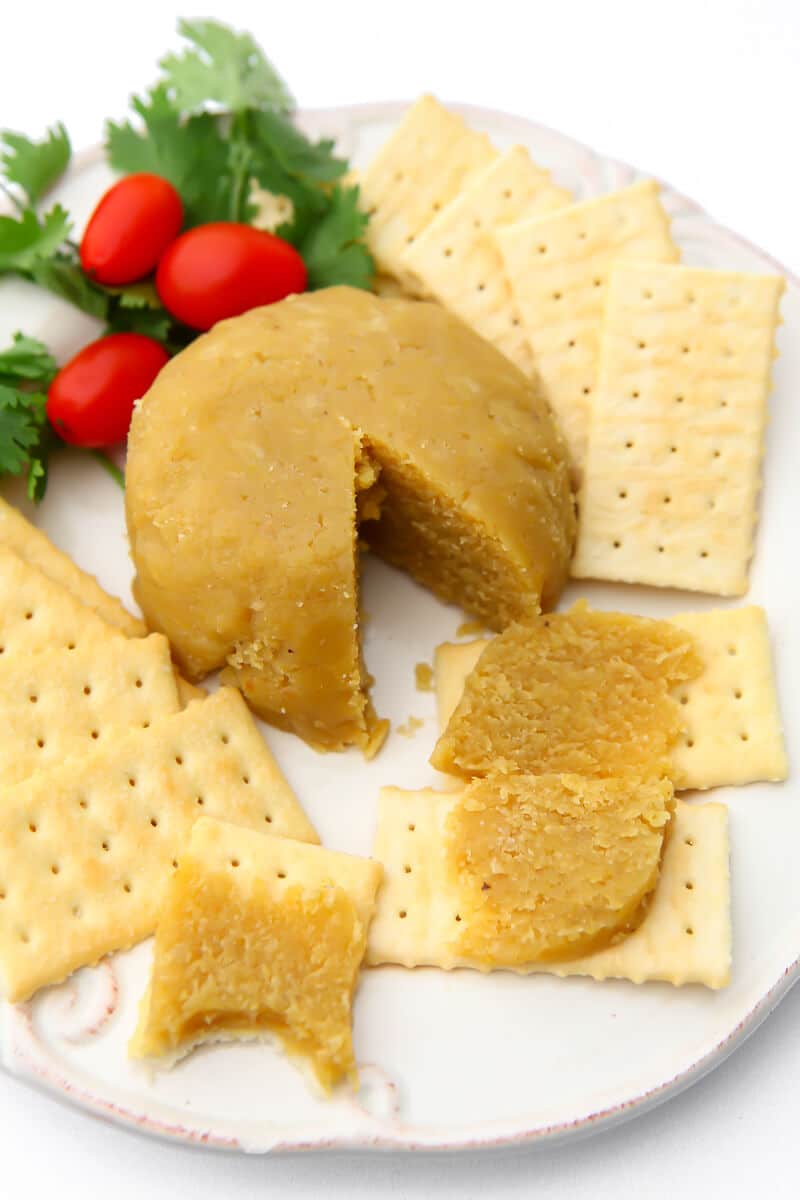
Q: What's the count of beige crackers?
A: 11